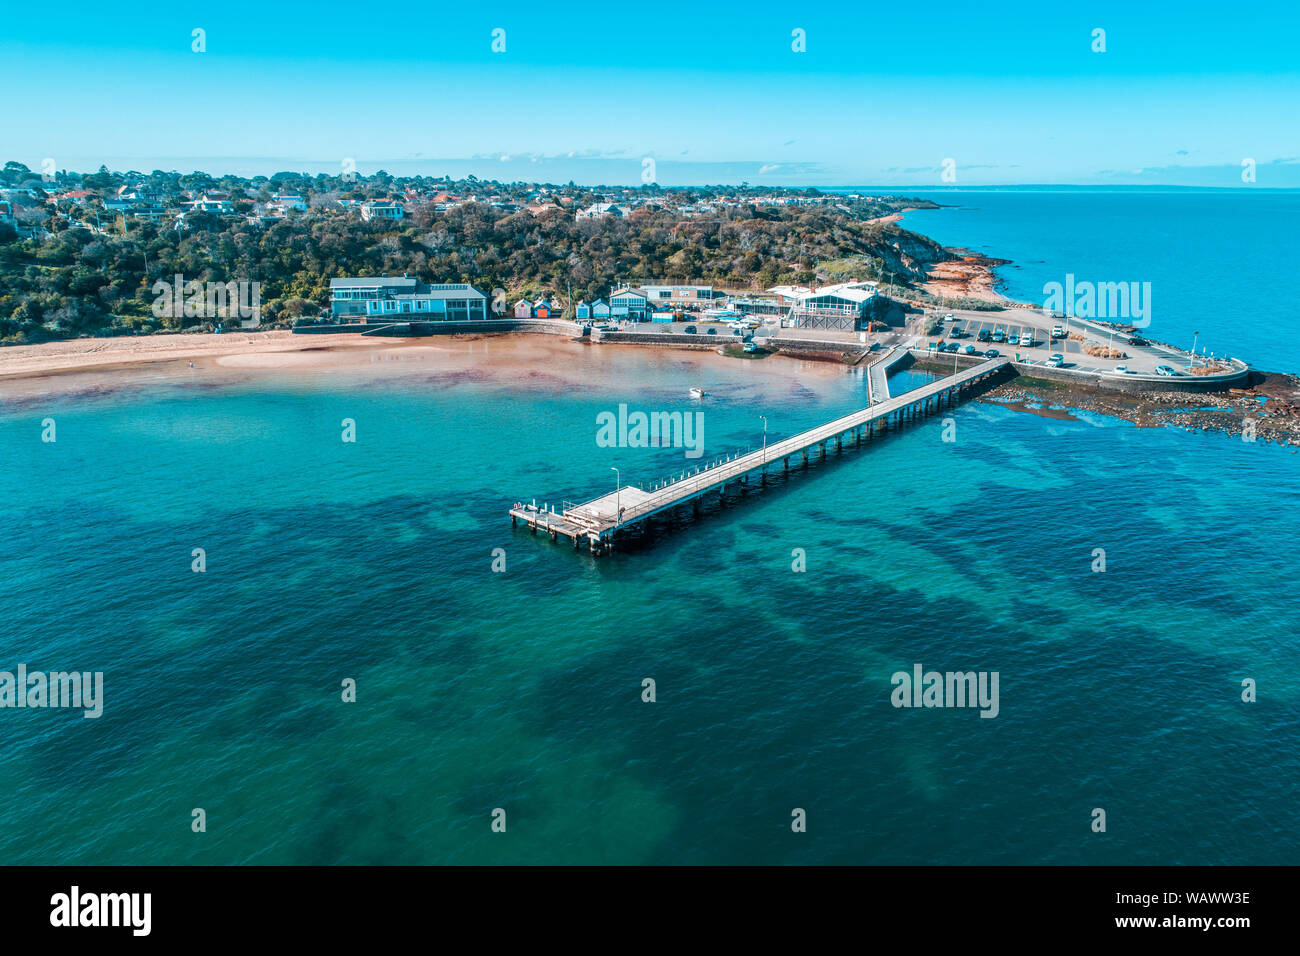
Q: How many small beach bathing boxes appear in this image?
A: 4